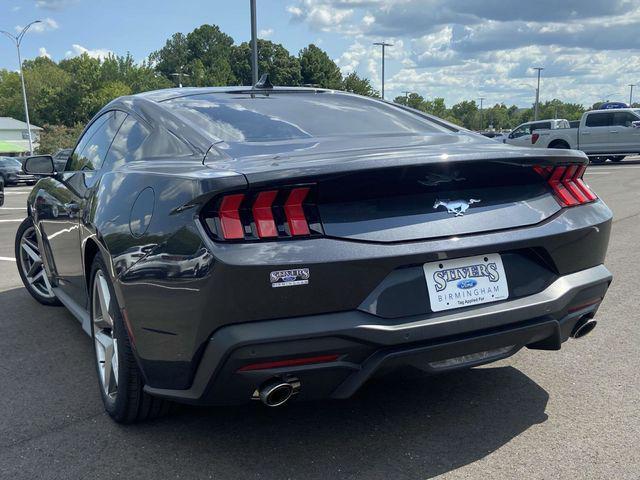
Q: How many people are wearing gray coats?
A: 0